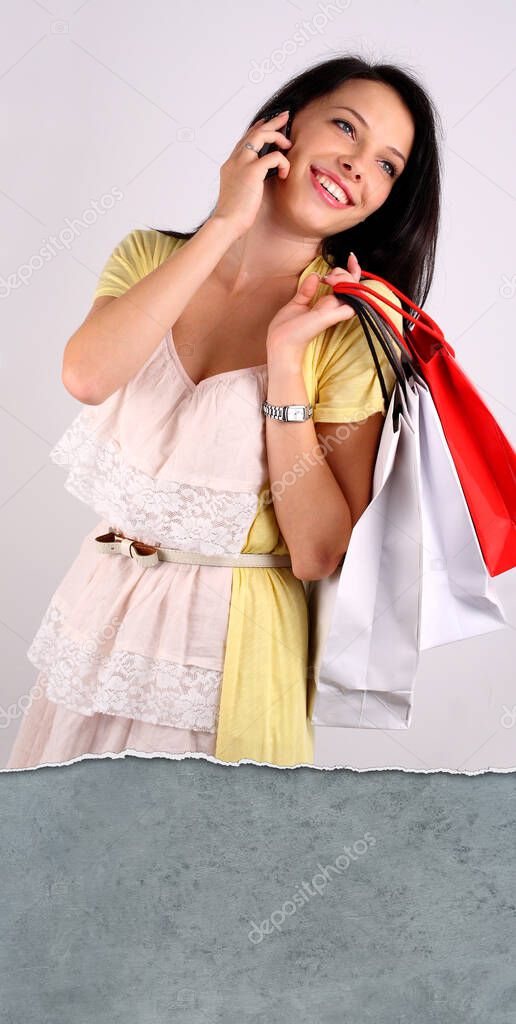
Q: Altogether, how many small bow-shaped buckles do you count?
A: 1